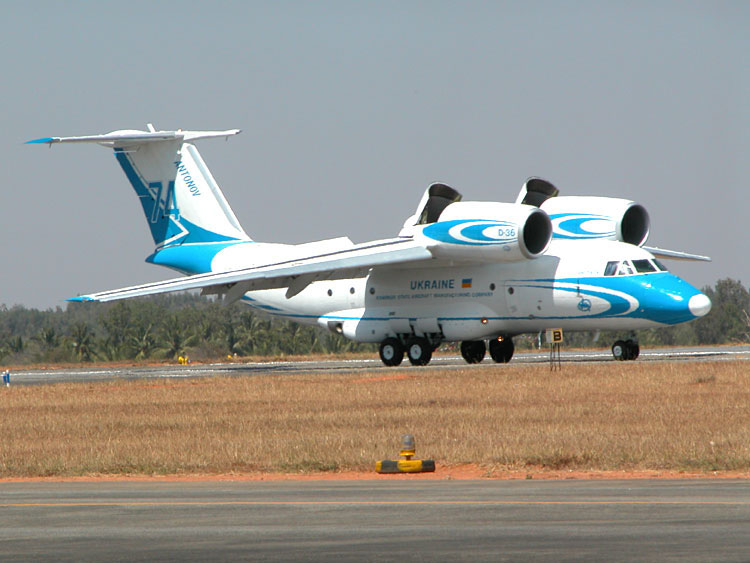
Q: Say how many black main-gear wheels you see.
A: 4